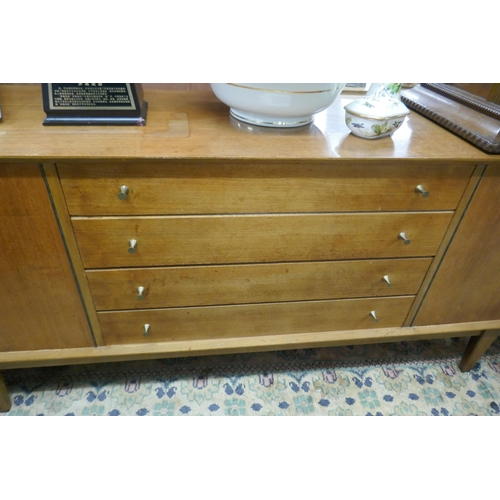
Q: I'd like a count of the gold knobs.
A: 8